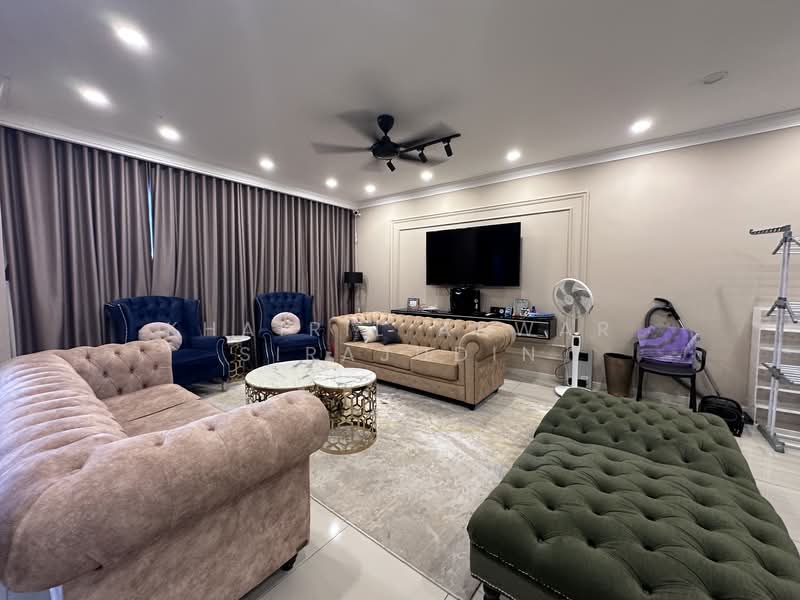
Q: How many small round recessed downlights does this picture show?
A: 9